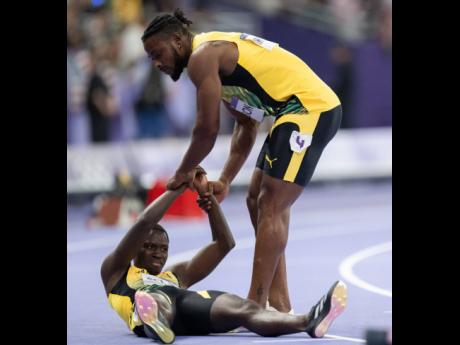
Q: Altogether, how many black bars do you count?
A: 2